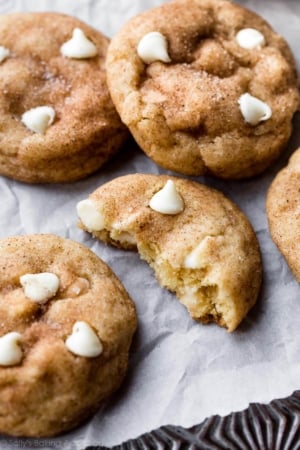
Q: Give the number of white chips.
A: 12